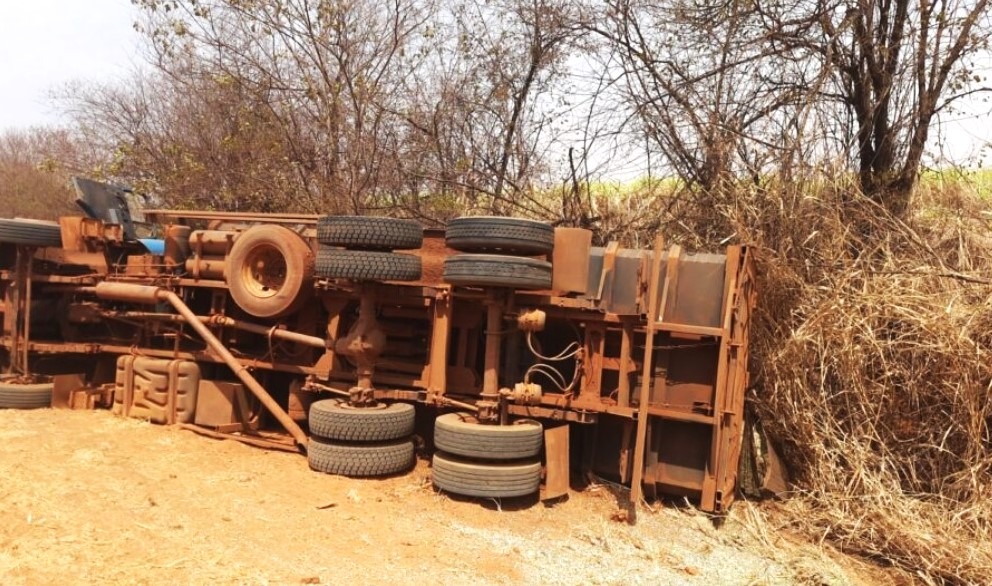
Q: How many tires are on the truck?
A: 11